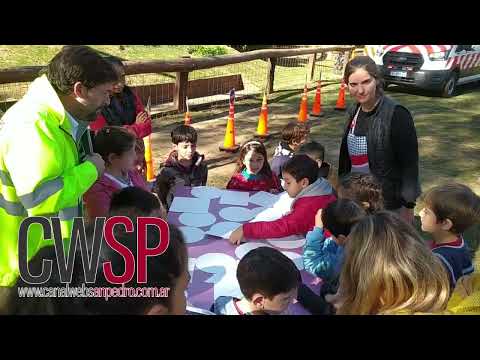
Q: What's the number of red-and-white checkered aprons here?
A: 1